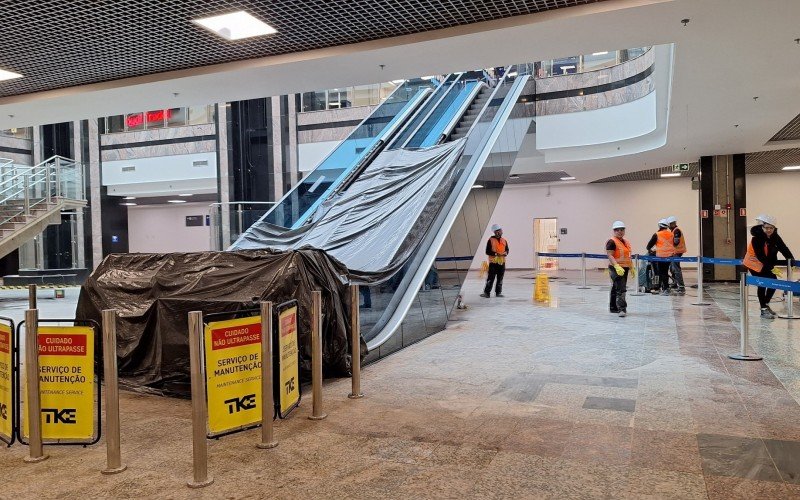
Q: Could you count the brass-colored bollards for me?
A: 7